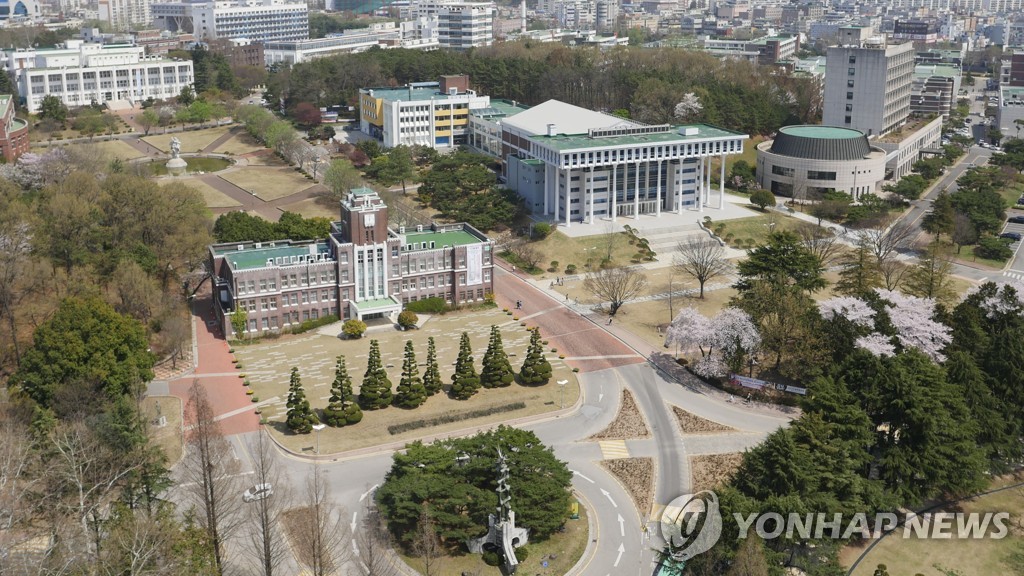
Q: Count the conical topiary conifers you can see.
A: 8